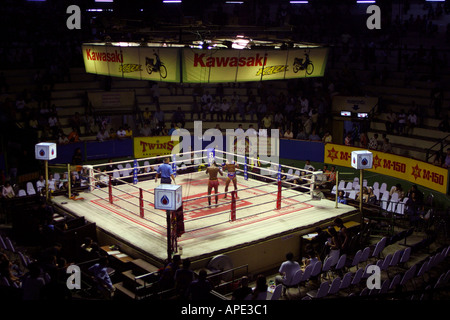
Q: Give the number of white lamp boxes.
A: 3